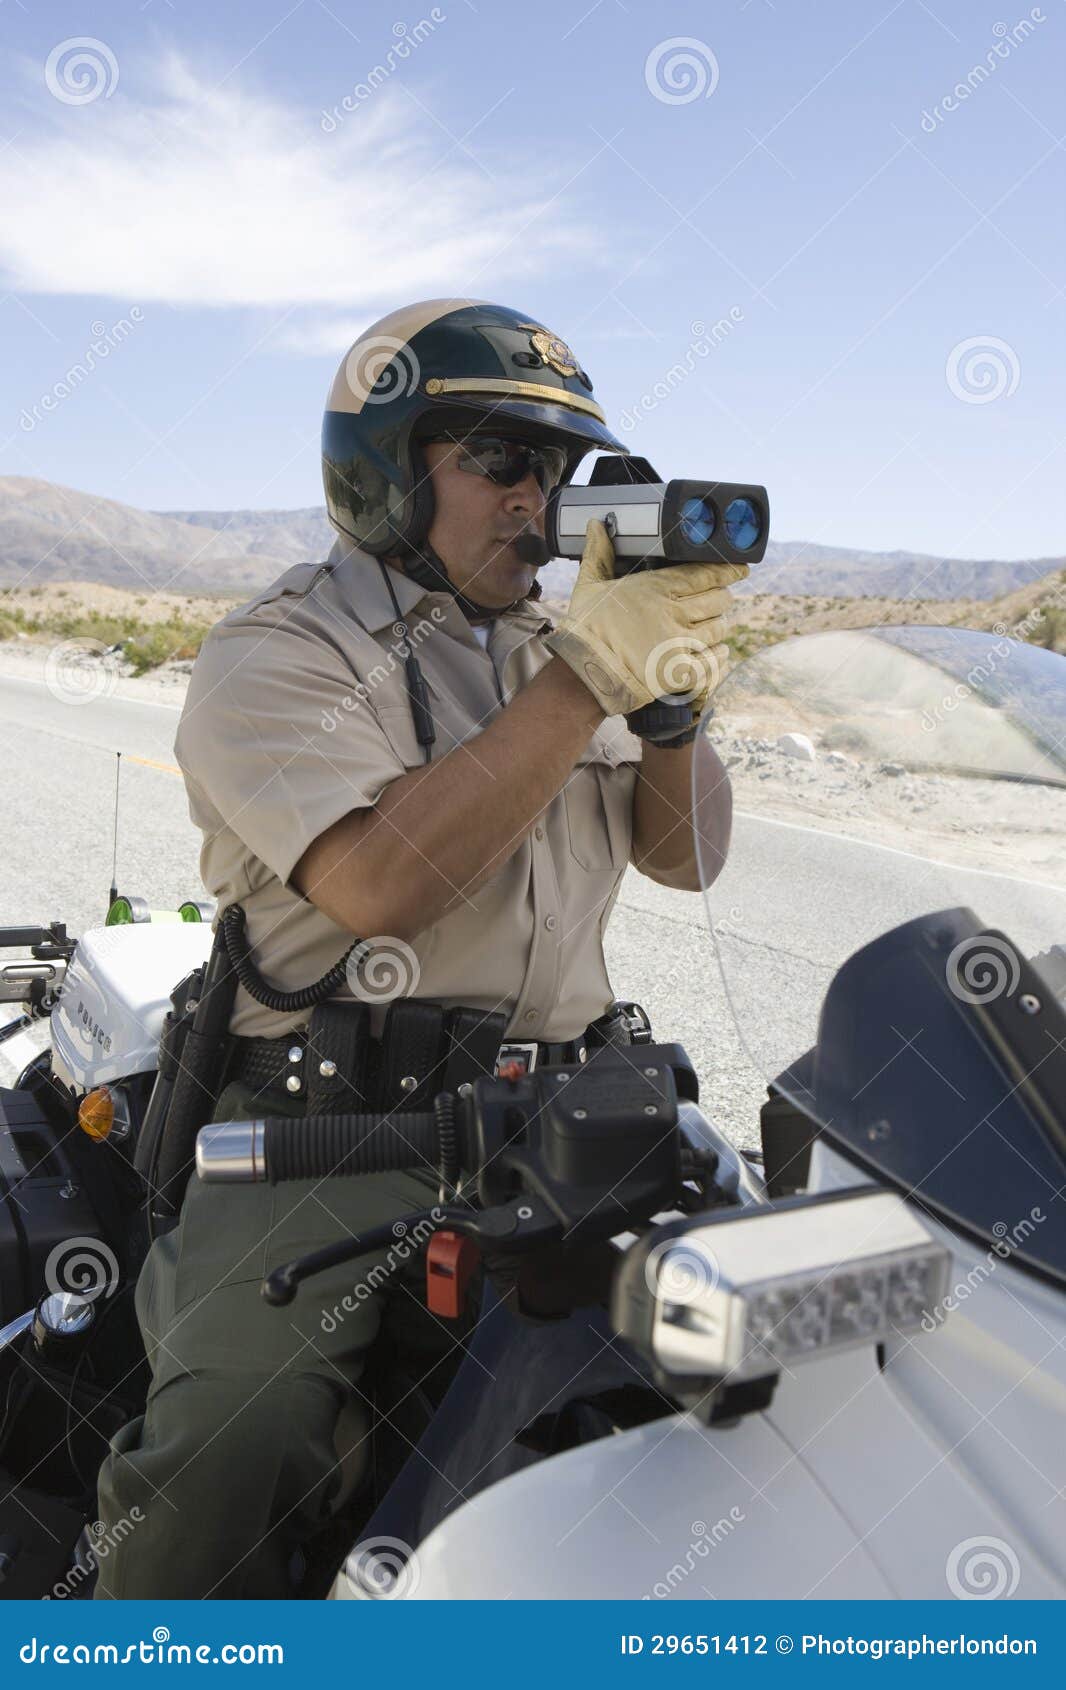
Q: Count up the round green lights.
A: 2